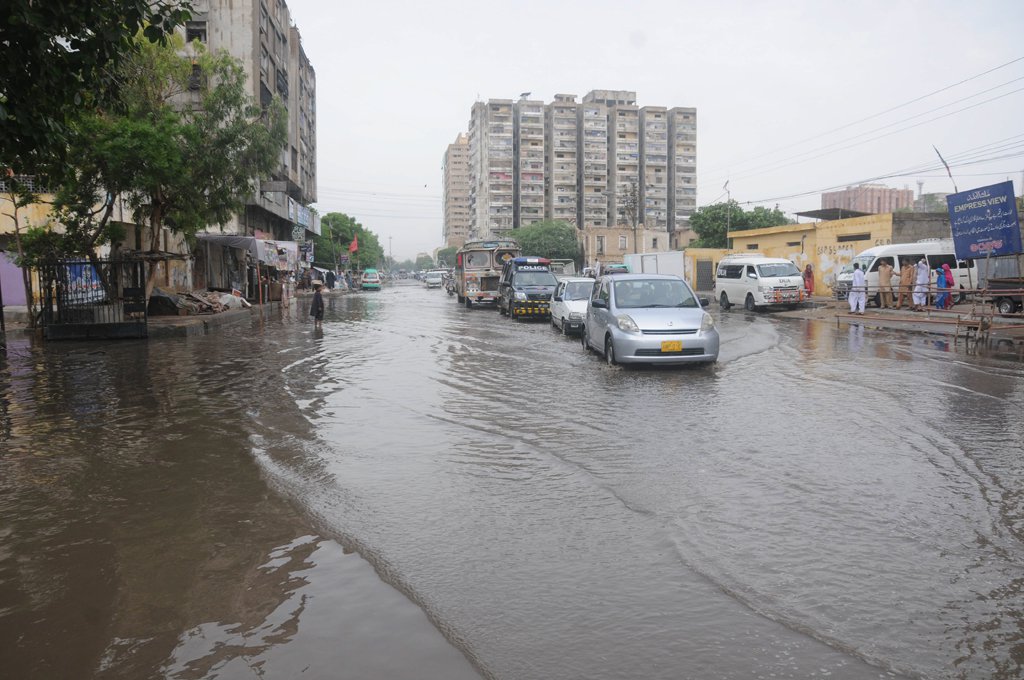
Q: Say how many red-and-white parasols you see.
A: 0